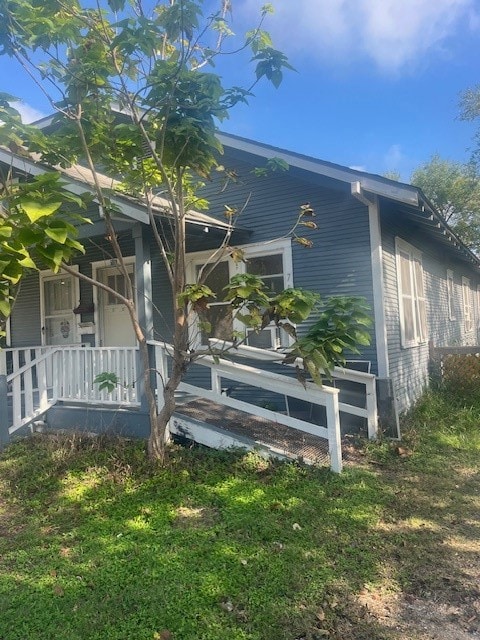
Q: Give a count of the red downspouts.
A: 0